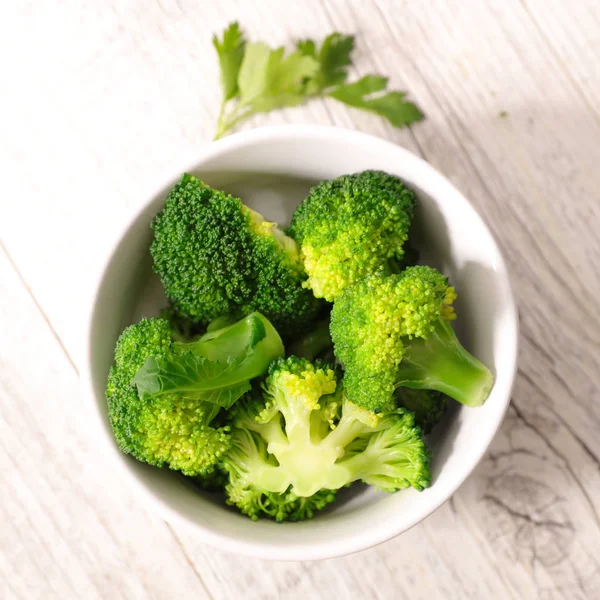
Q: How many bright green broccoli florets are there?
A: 5